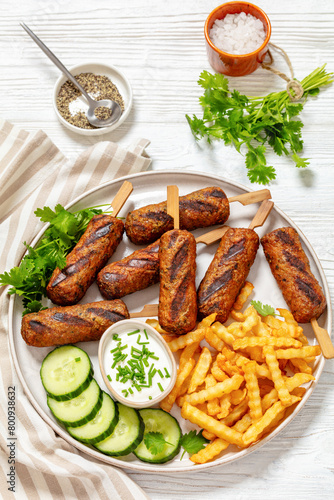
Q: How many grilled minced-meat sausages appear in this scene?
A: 7